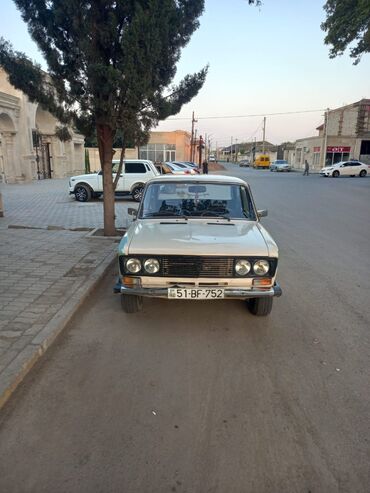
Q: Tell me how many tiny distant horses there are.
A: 0